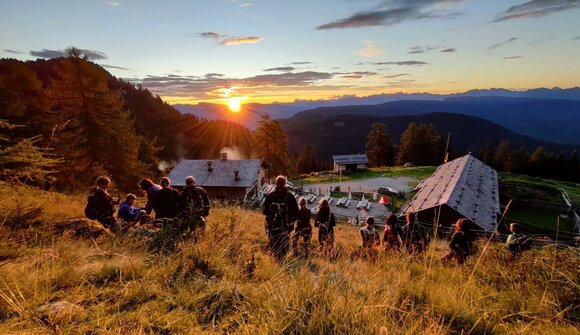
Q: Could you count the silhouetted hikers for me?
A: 13